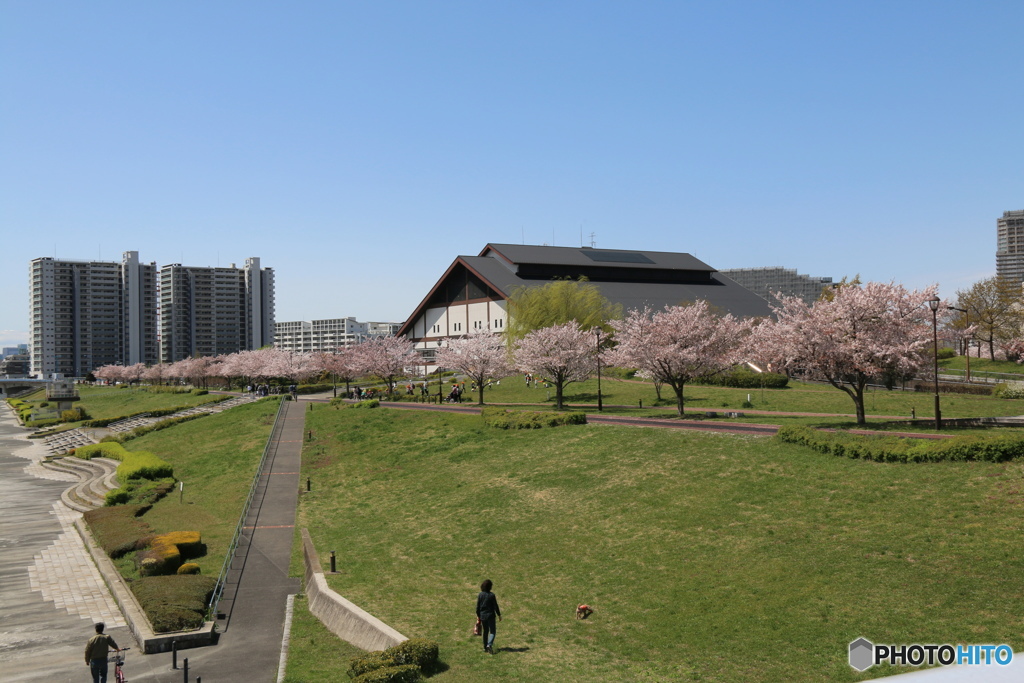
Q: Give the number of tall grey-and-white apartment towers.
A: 2